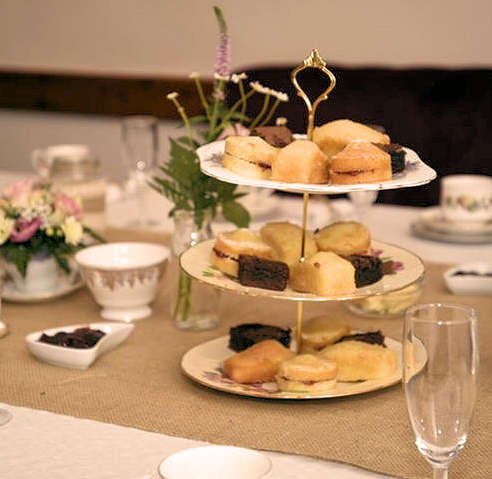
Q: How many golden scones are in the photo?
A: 12